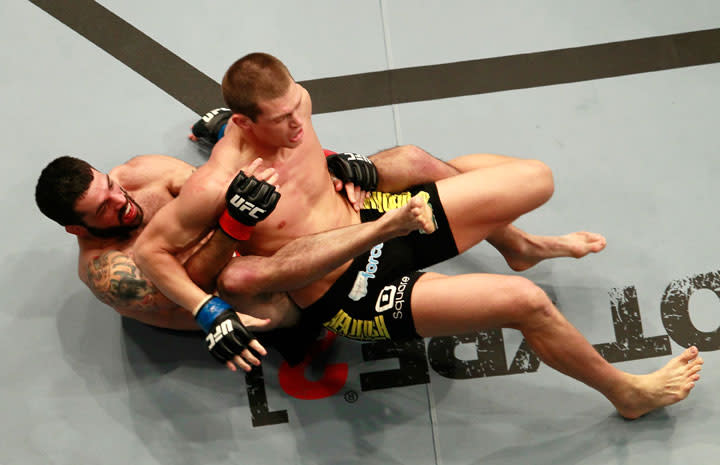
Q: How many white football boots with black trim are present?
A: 0